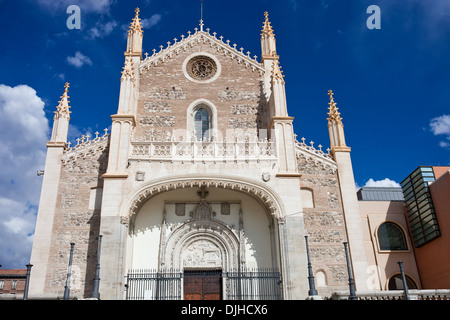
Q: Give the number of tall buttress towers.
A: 4